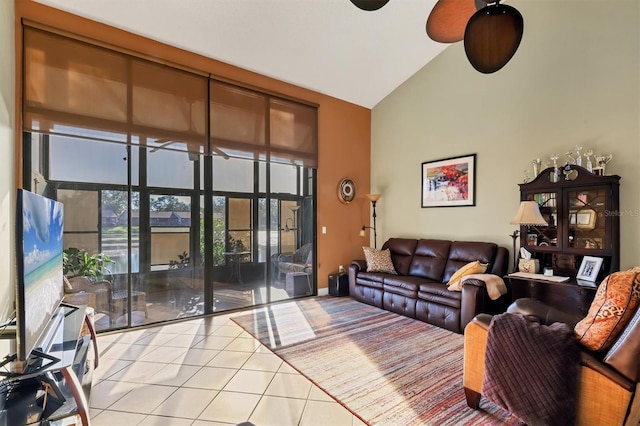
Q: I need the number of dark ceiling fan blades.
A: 2